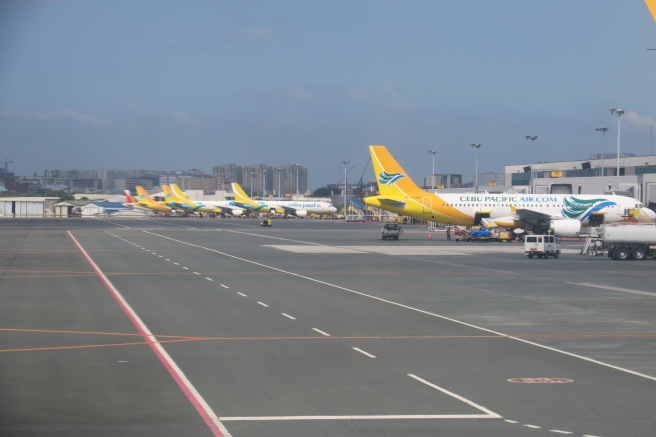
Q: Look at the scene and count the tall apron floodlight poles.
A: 11